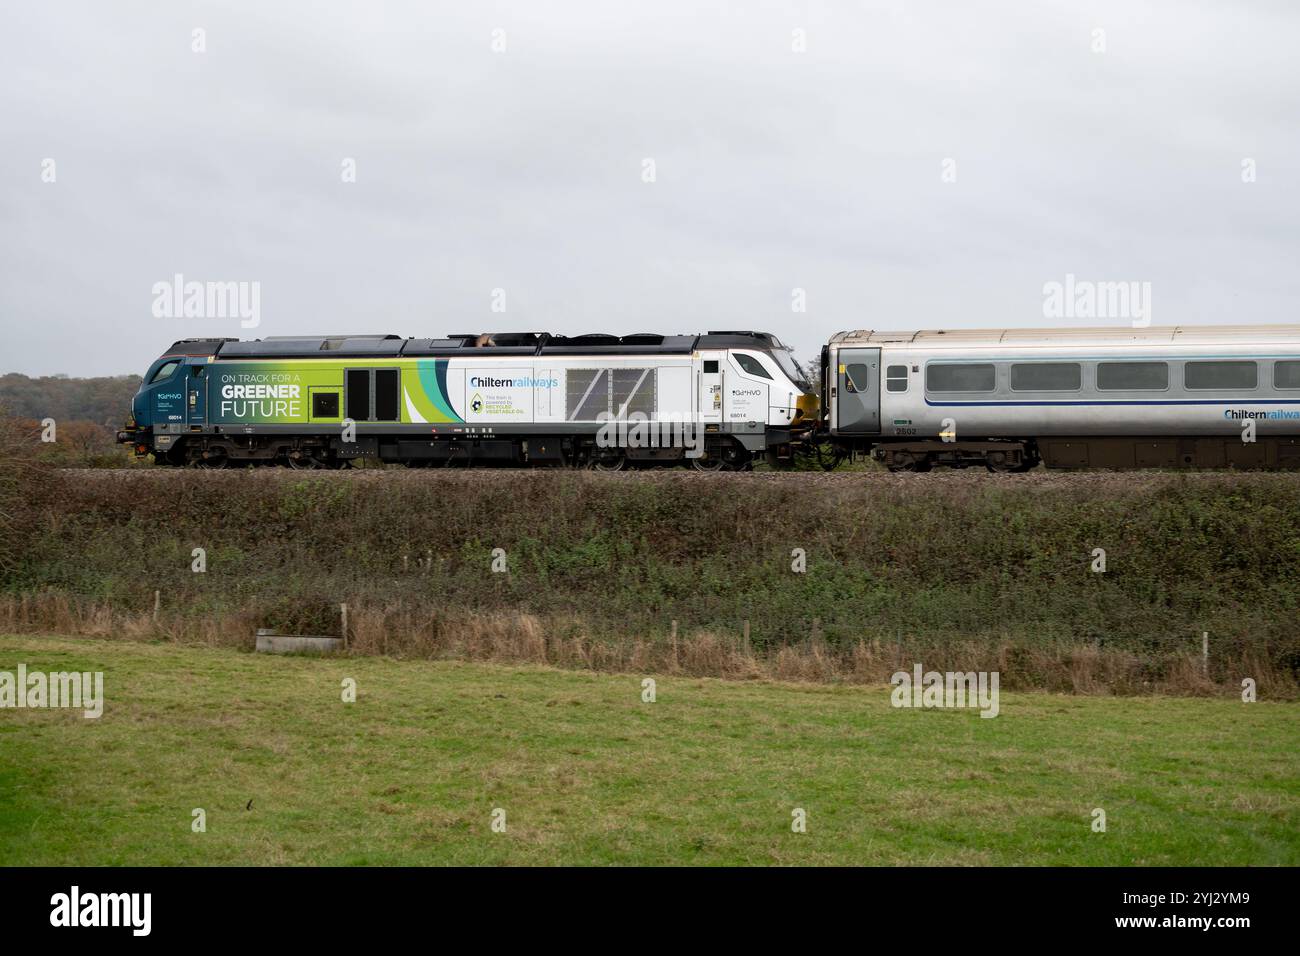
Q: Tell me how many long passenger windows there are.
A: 5